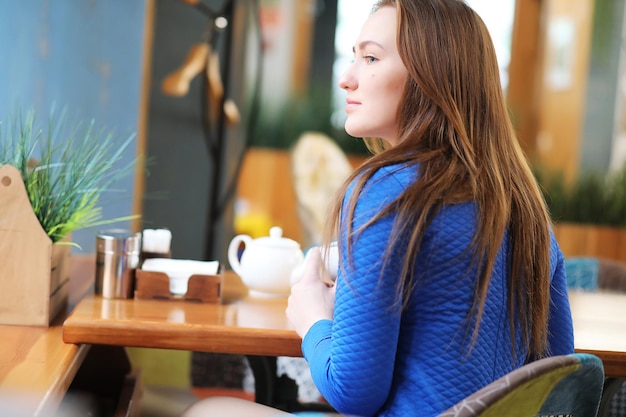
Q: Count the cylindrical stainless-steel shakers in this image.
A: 1